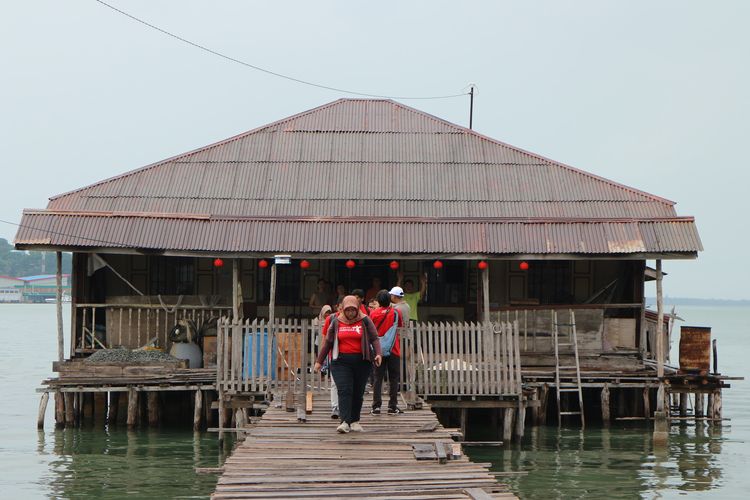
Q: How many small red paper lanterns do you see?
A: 8